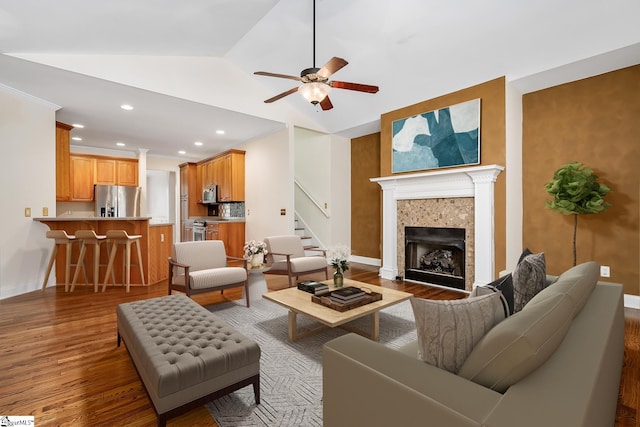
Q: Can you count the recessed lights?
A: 7